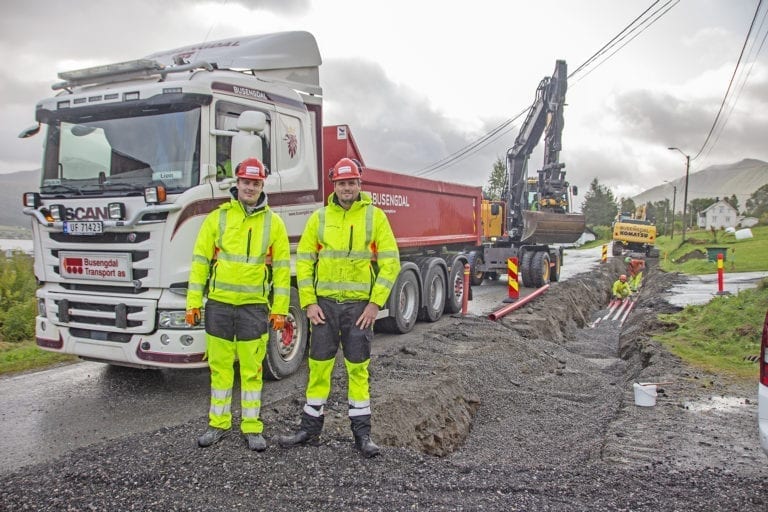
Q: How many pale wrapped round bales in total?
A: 2